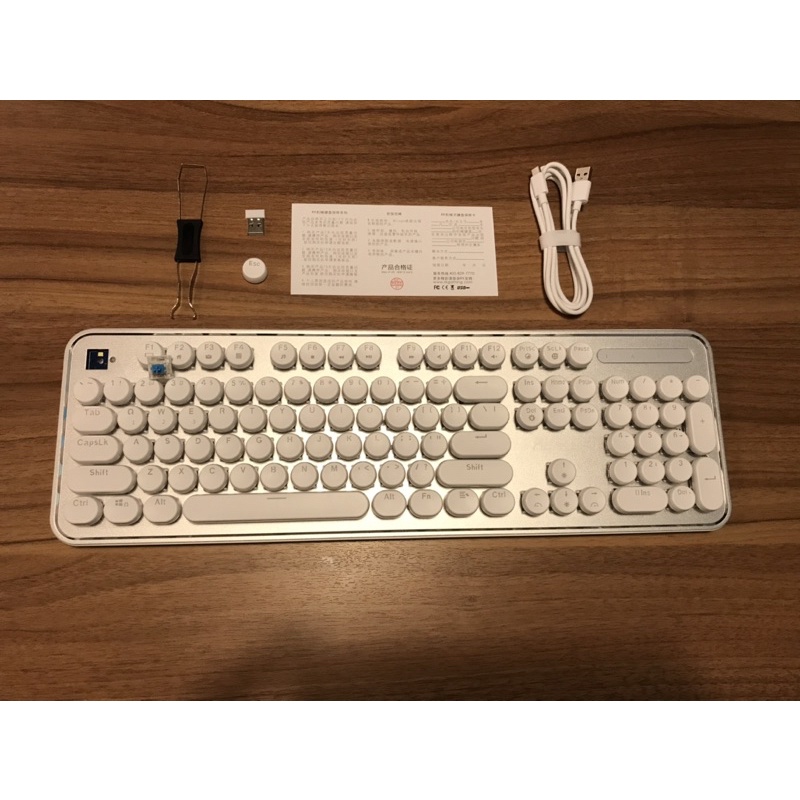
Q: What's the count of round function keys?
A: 12